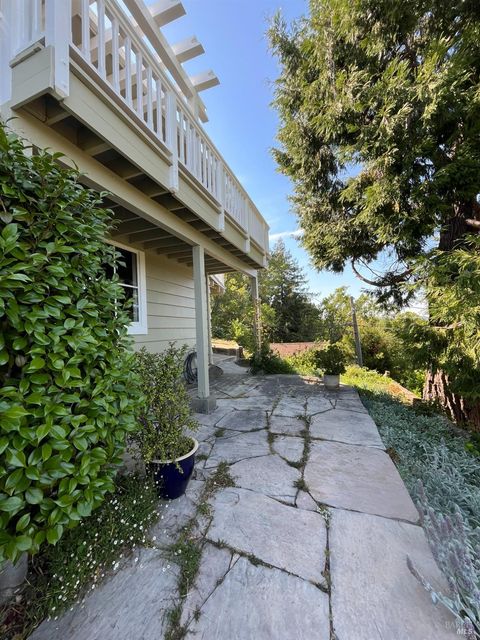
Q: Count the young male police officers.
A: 0